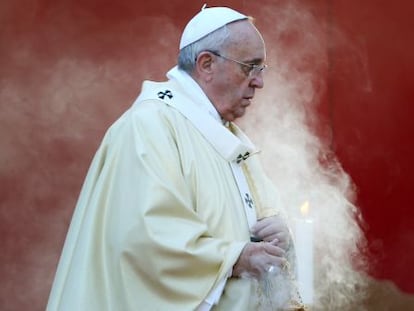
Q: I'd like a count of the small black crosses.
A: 3